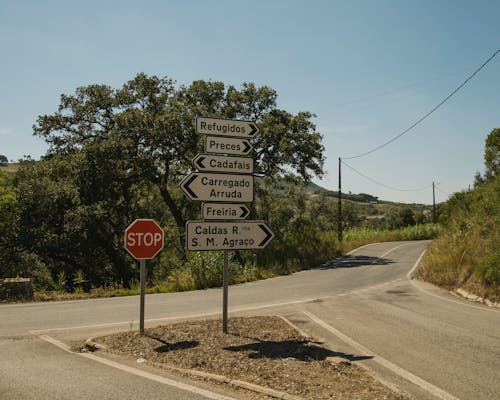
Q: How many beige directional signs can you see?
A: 6